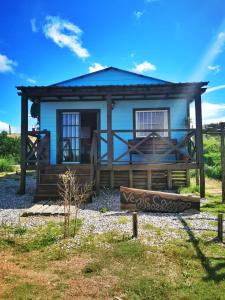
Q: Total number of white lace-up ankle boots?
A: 0